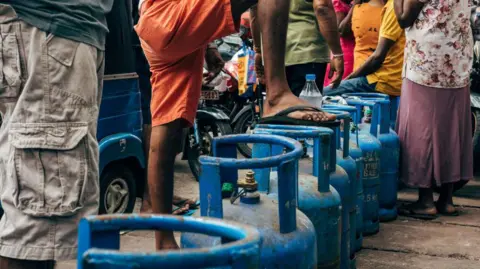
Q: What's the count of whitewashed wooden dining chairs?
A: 0